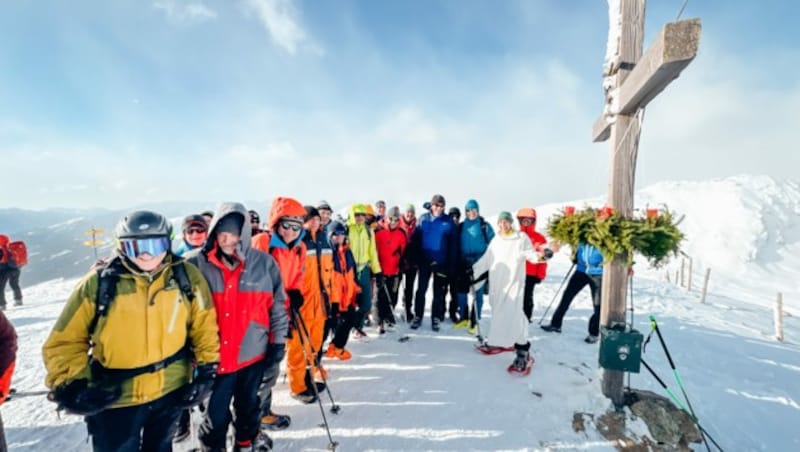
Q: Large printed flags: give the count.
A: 0